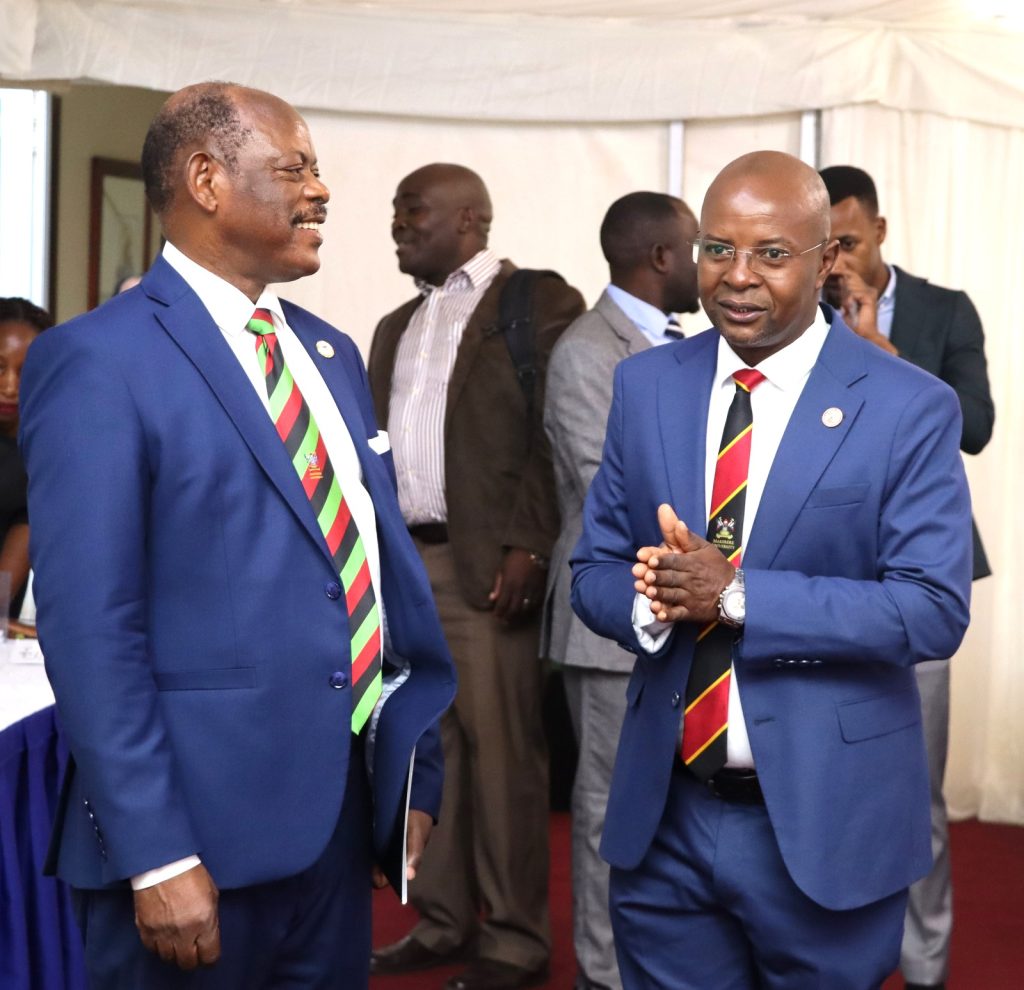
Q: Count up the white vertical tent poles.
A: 2